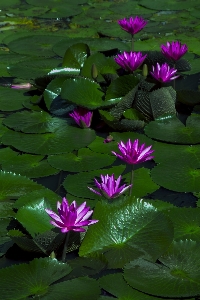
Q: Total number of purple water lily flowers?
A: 8